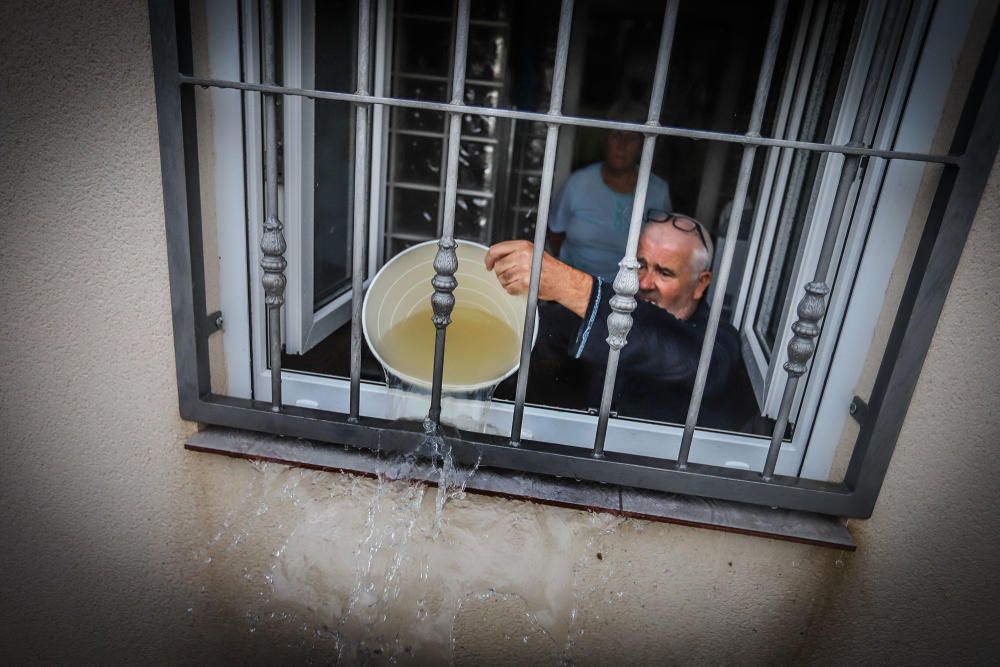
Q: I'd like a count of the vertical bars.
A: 7